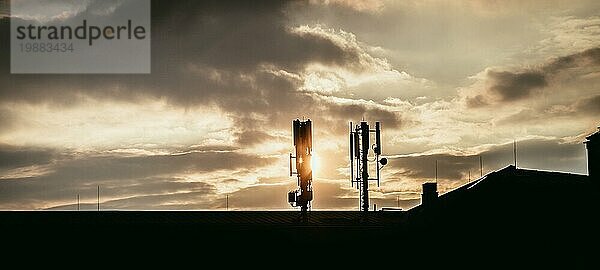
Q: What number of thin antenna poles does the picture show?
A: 8